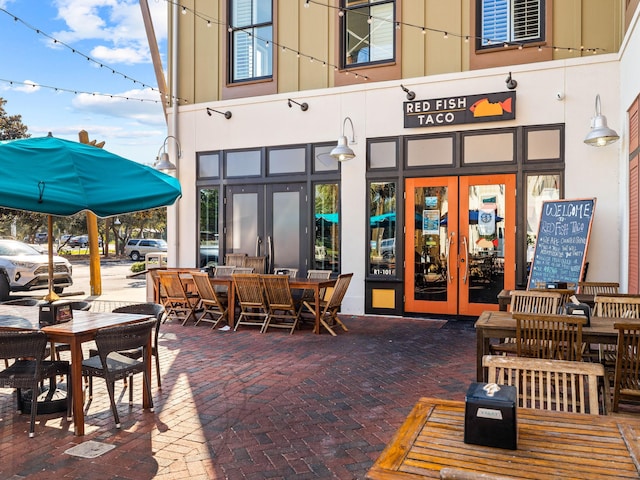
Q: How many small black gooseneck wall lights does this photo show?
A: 4